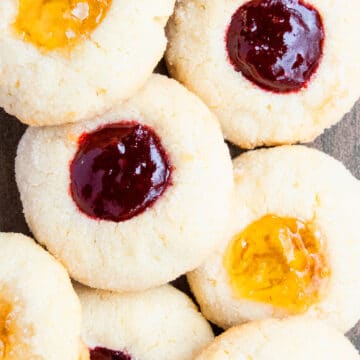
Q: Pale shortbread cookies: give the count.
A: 7